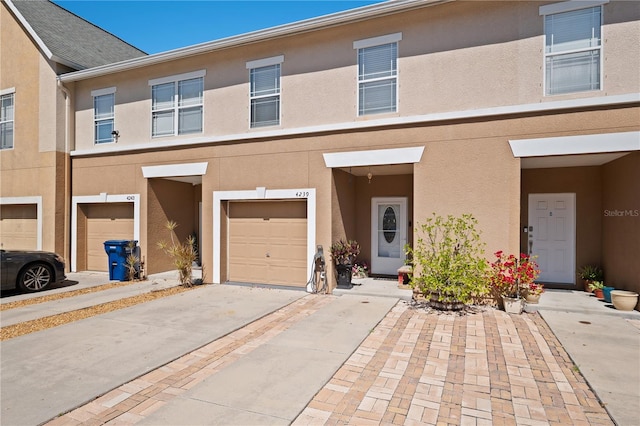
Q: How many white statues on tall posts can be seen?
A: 0